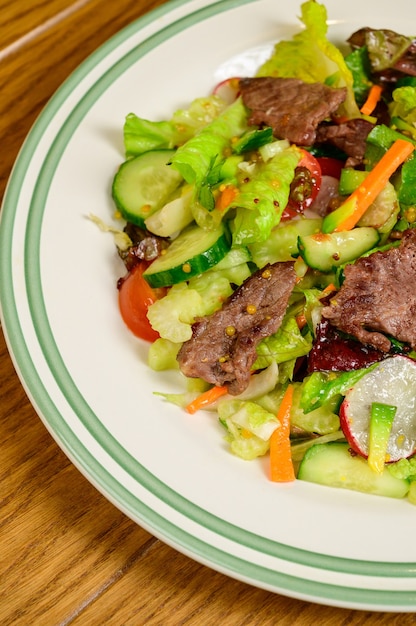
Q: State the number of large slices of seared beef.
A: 3